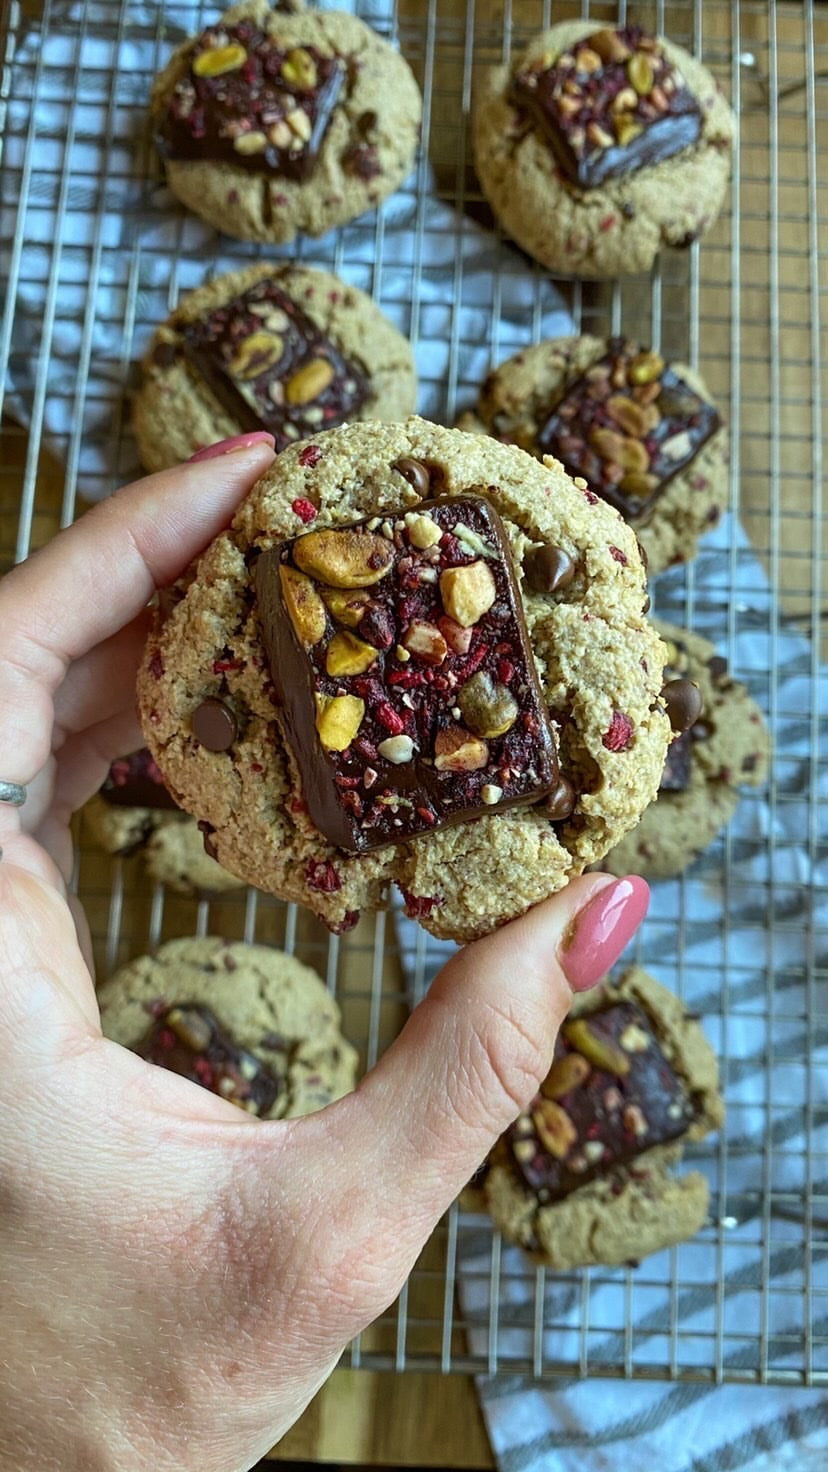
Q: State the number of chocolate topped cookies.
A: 9